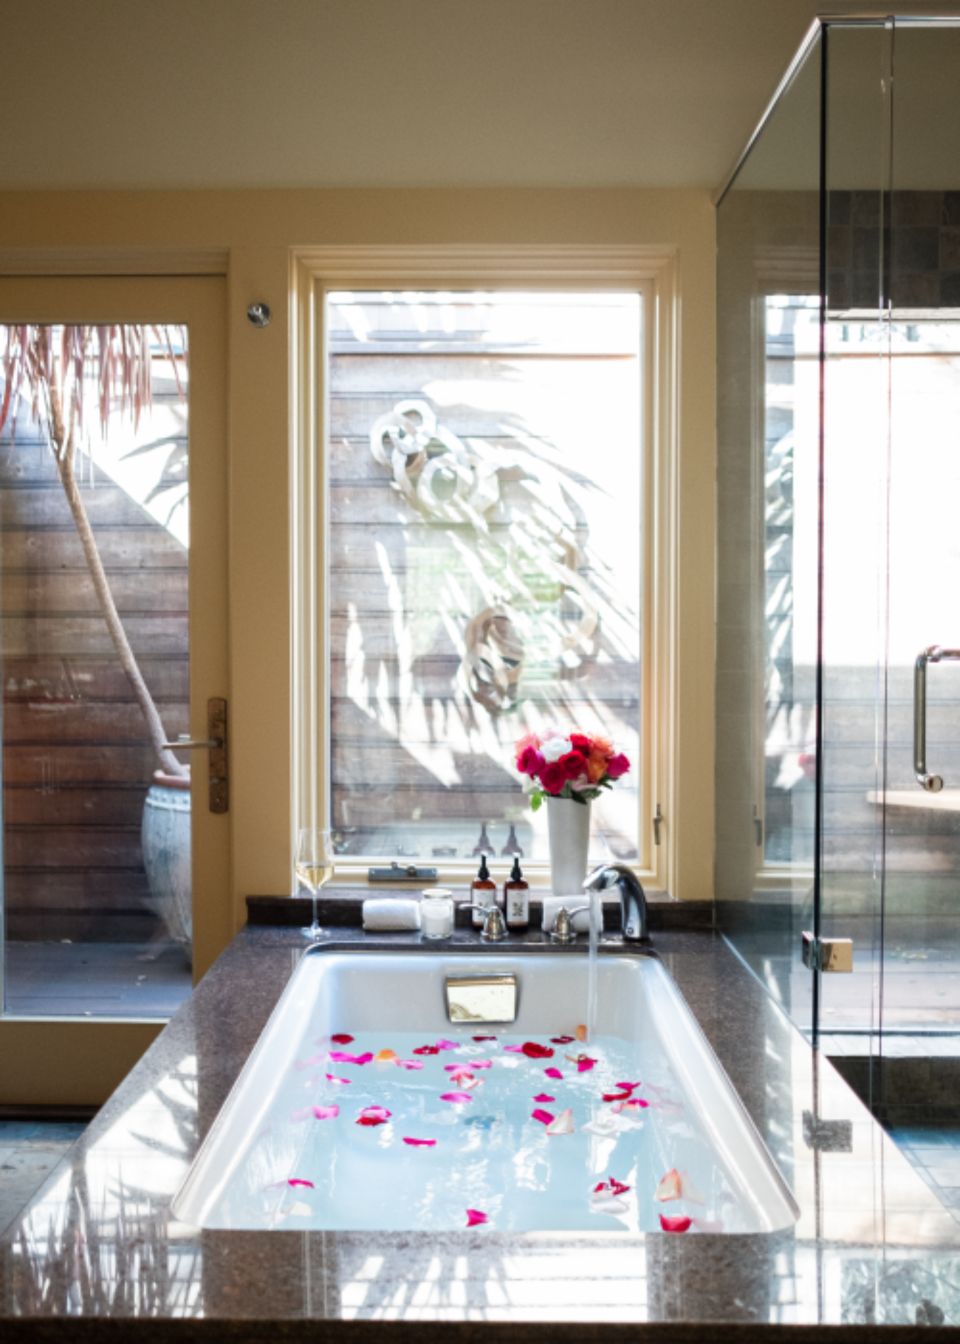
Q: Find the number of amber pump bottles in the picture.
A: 2